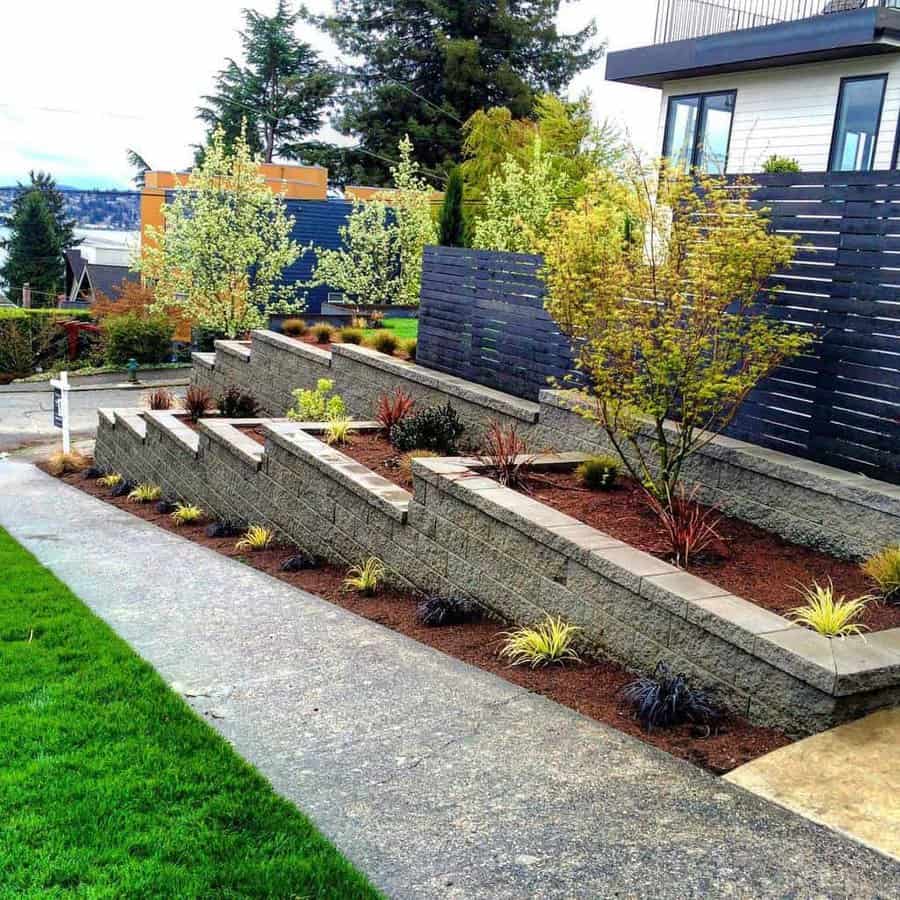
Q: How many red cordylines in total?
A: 5